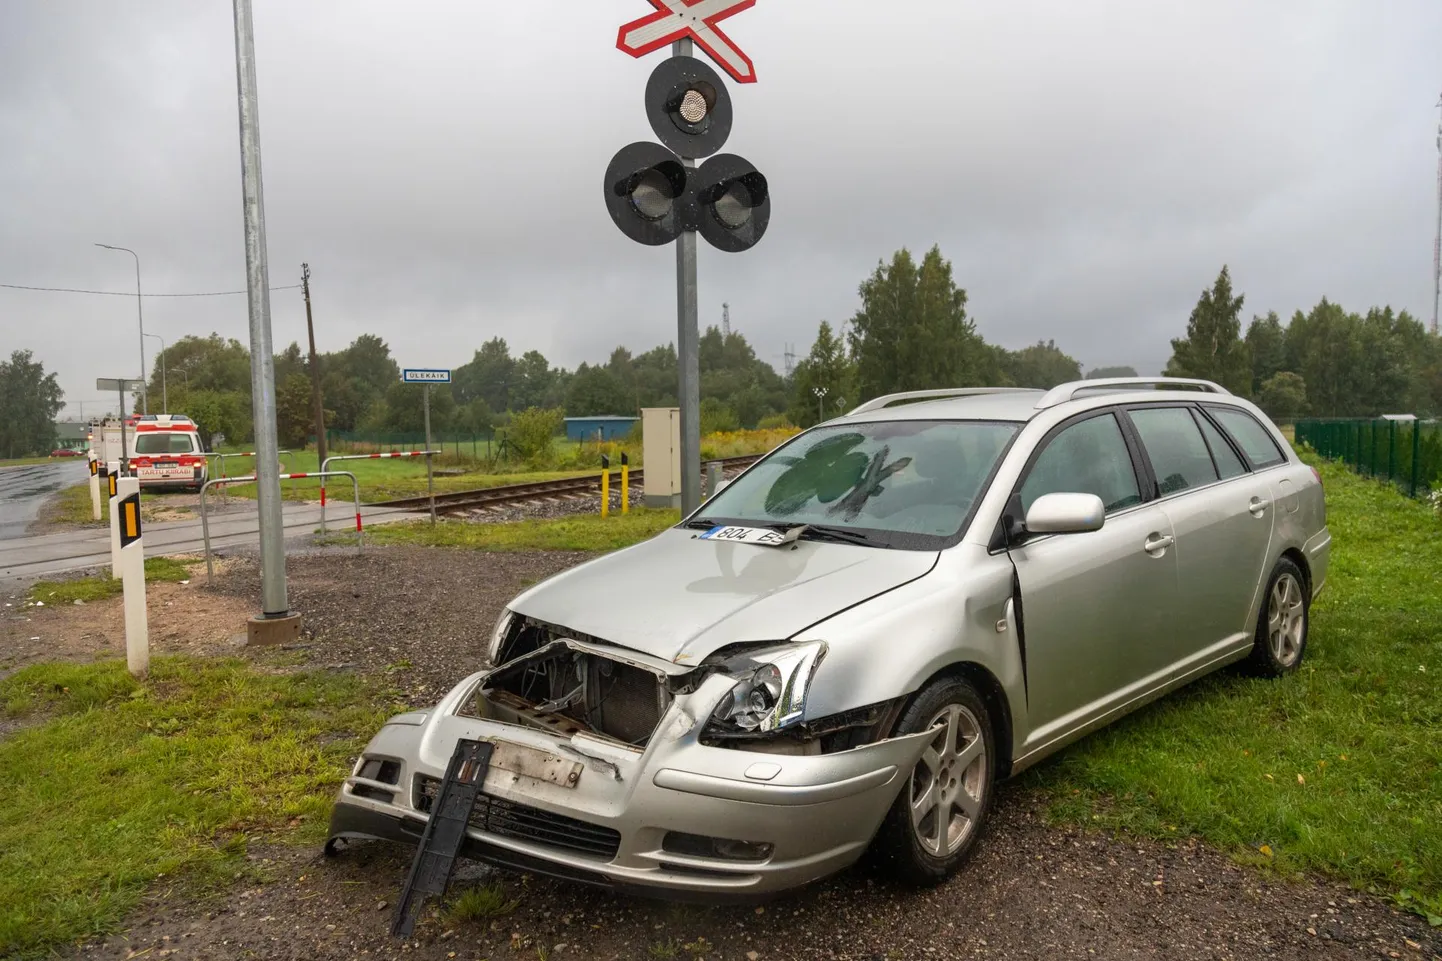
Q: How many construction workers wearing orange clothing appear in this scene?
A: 0